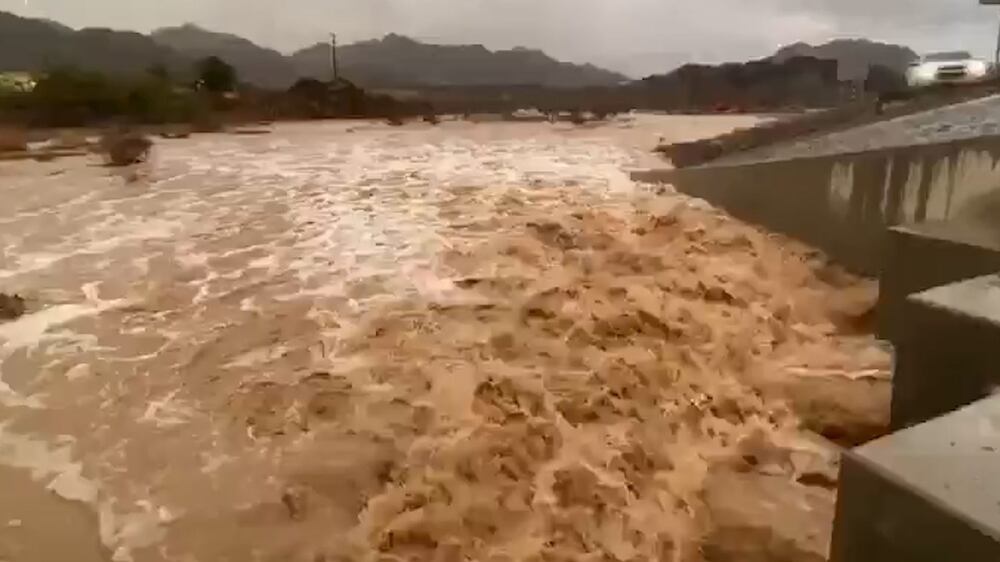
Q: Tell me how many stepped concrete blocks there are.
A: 3